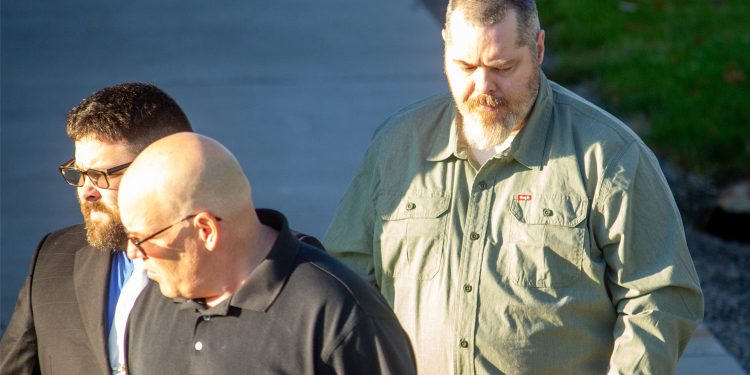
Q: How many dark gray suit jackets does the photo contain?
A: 1